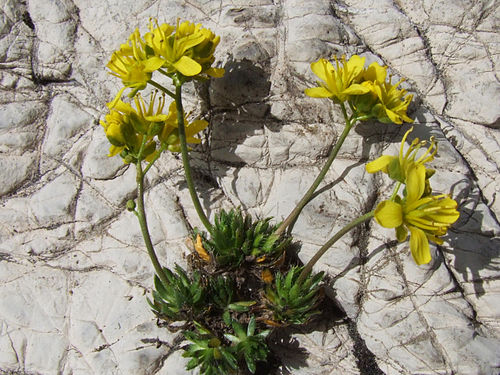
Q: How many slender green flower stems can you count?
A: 4